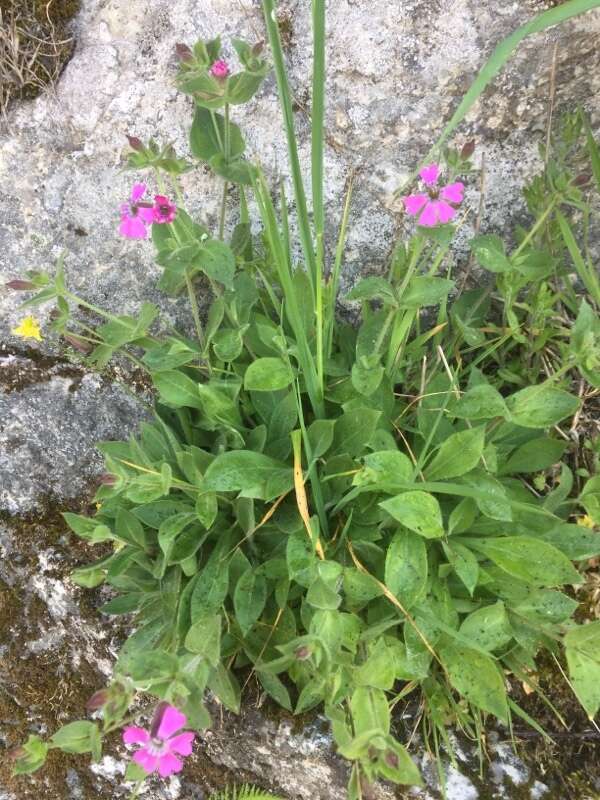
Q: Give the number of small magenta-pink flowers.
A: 5